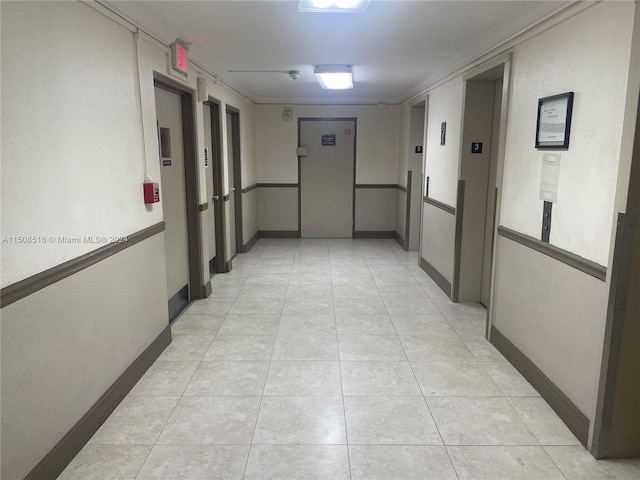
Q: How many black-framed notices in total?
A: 1